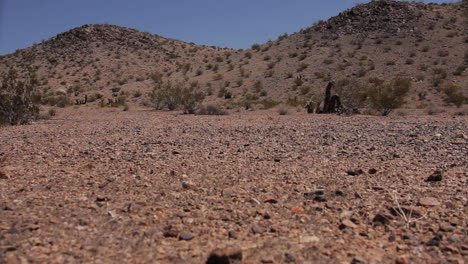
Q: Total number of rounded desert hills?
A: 2